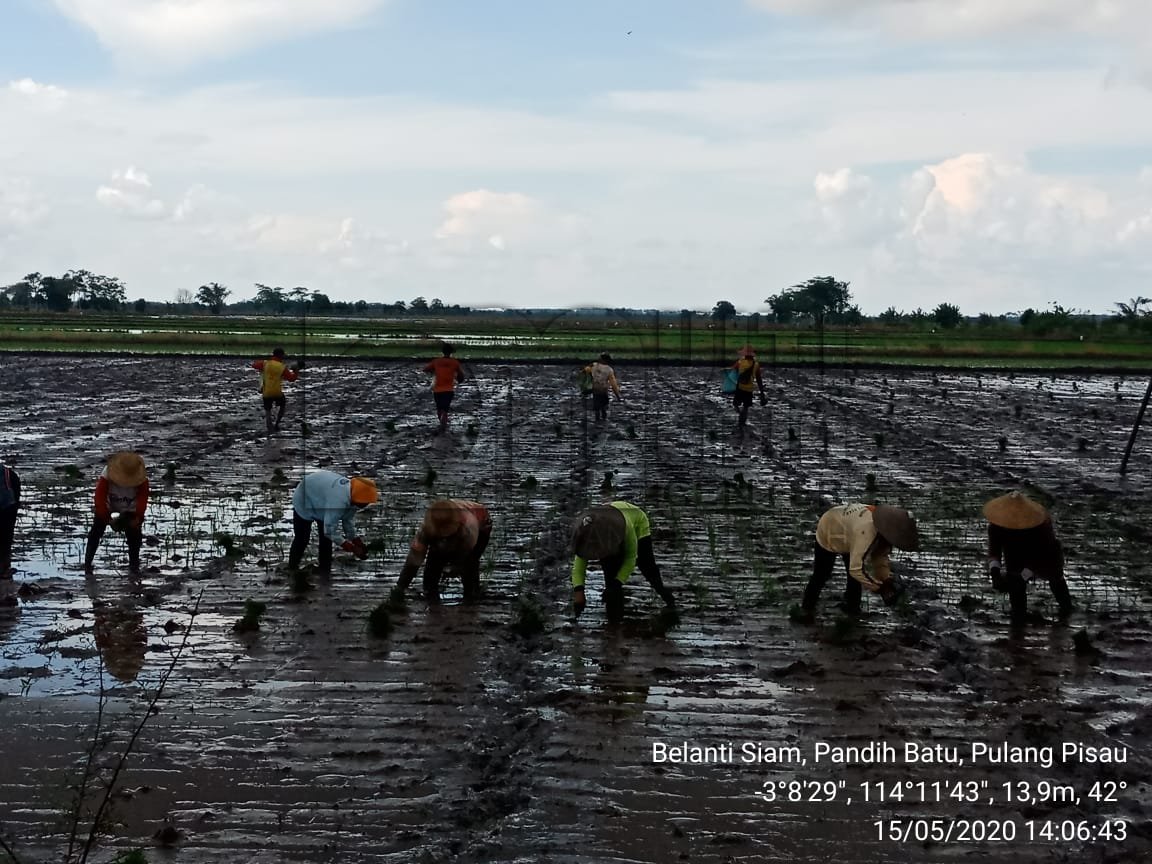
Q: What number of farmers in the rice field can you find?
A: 11